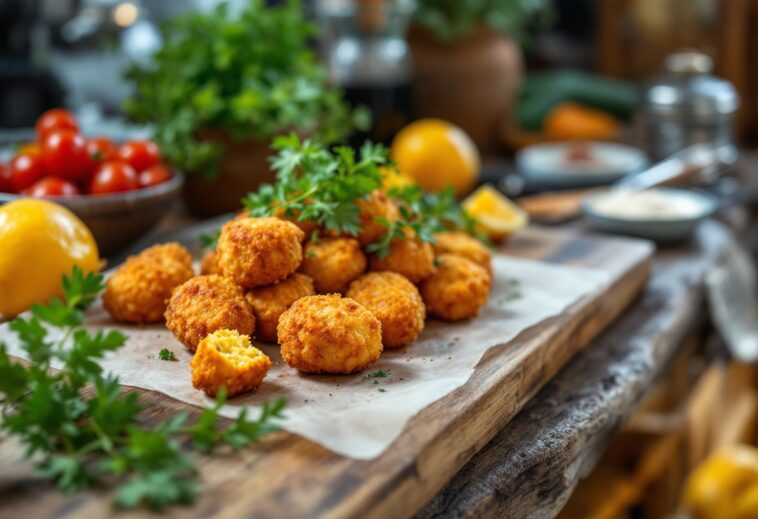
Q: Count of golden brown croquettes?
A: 14